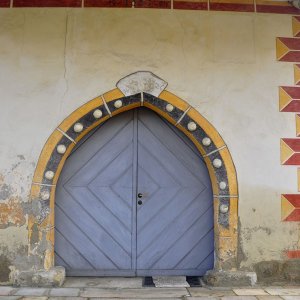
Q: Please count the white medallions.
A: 12